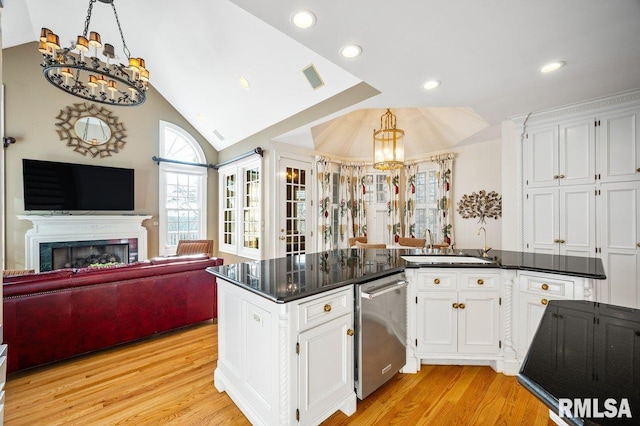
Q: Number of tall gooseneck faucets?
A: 2